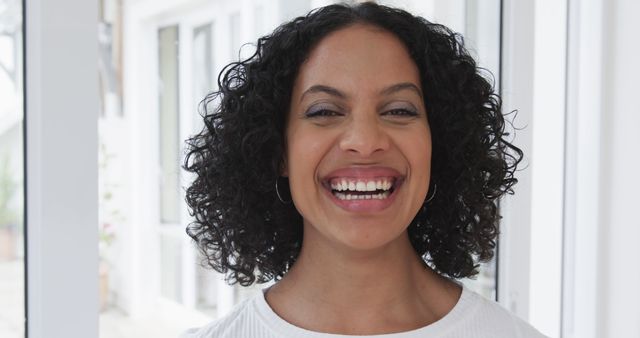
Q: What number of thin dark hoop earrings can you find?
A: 2